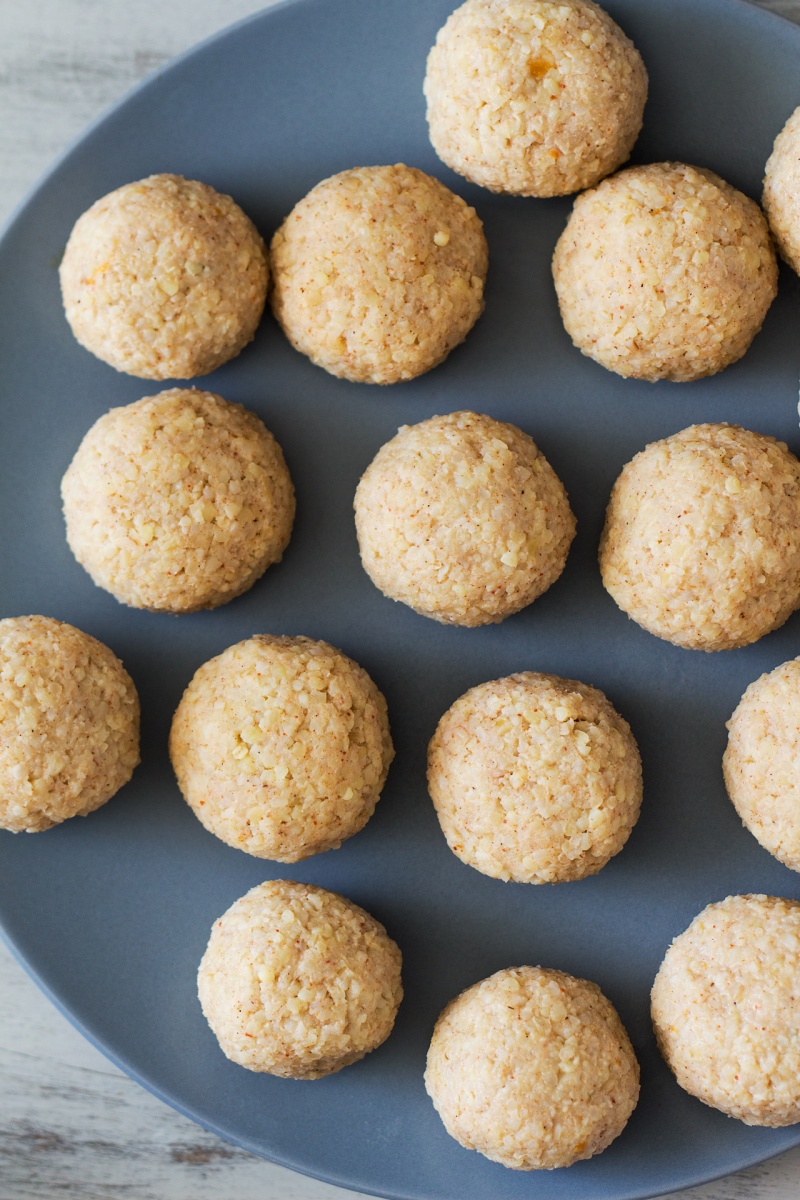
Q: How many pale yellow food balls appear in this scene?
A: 15